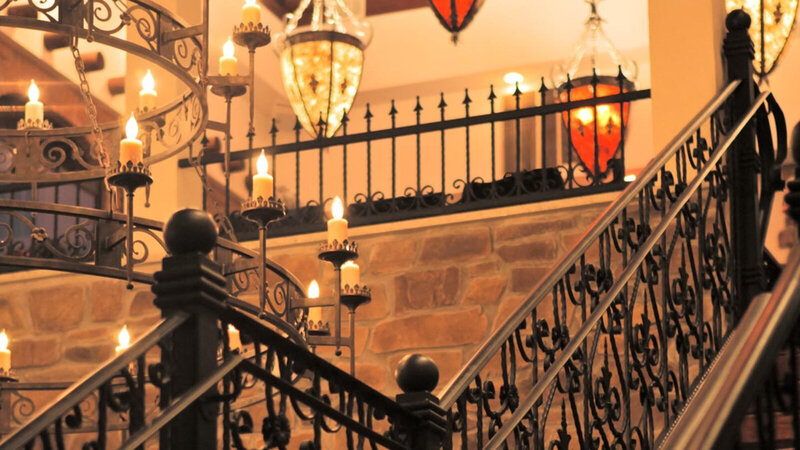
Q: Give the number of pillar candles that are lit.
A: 12